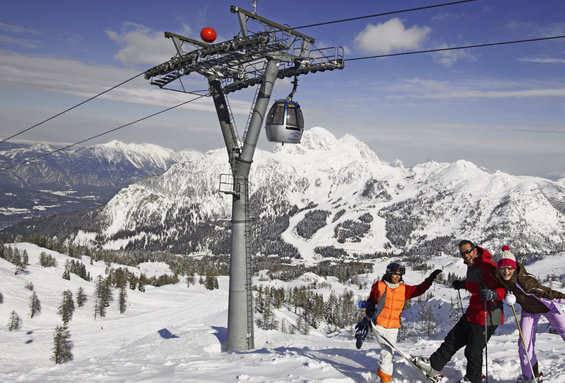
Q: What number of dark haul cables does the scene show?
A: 2